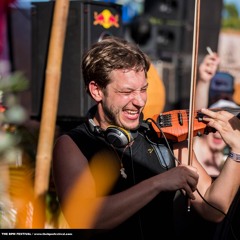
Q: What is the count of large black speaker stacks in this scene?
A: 2